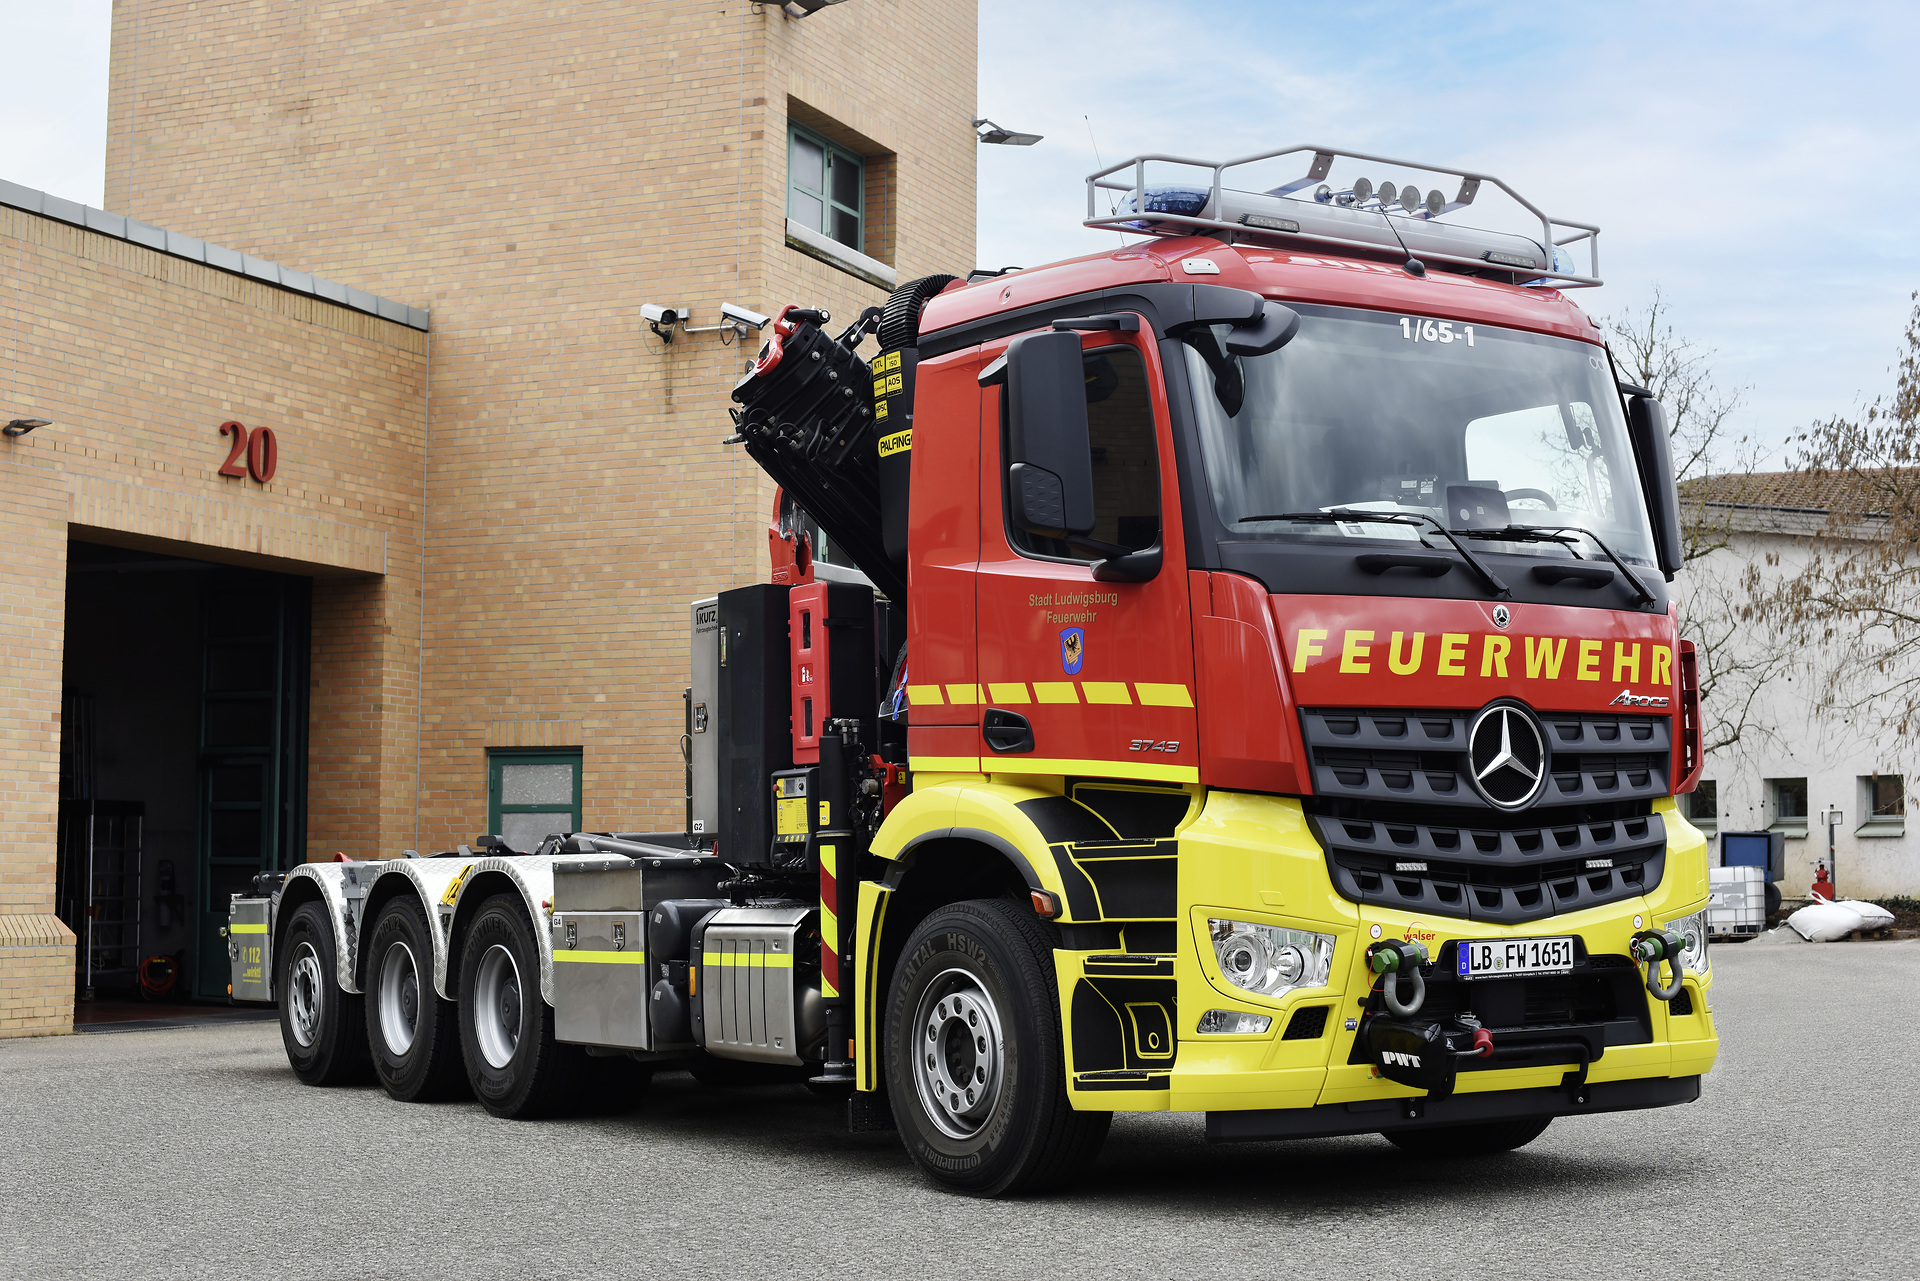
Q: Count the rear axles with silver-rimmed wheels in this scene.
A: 3